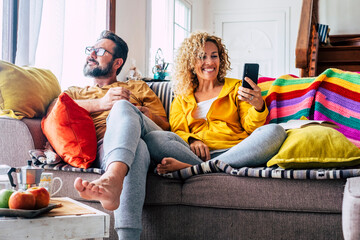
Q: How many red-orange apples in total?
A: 2